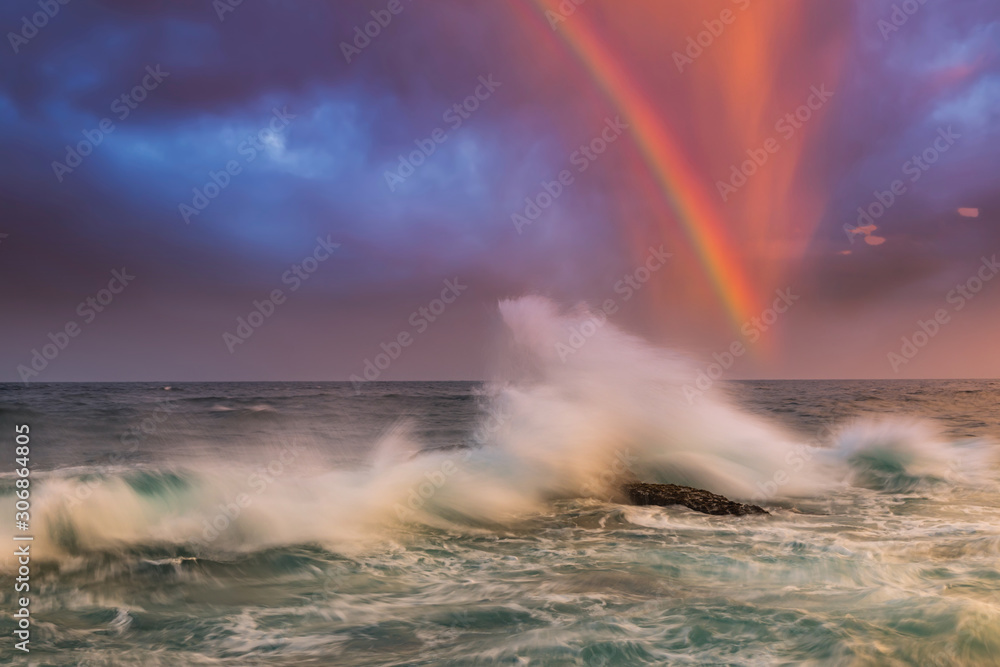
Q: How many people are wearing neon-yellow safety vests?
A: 0